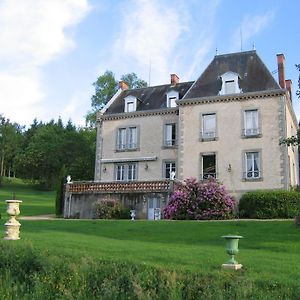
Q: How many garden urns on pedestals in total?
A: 2